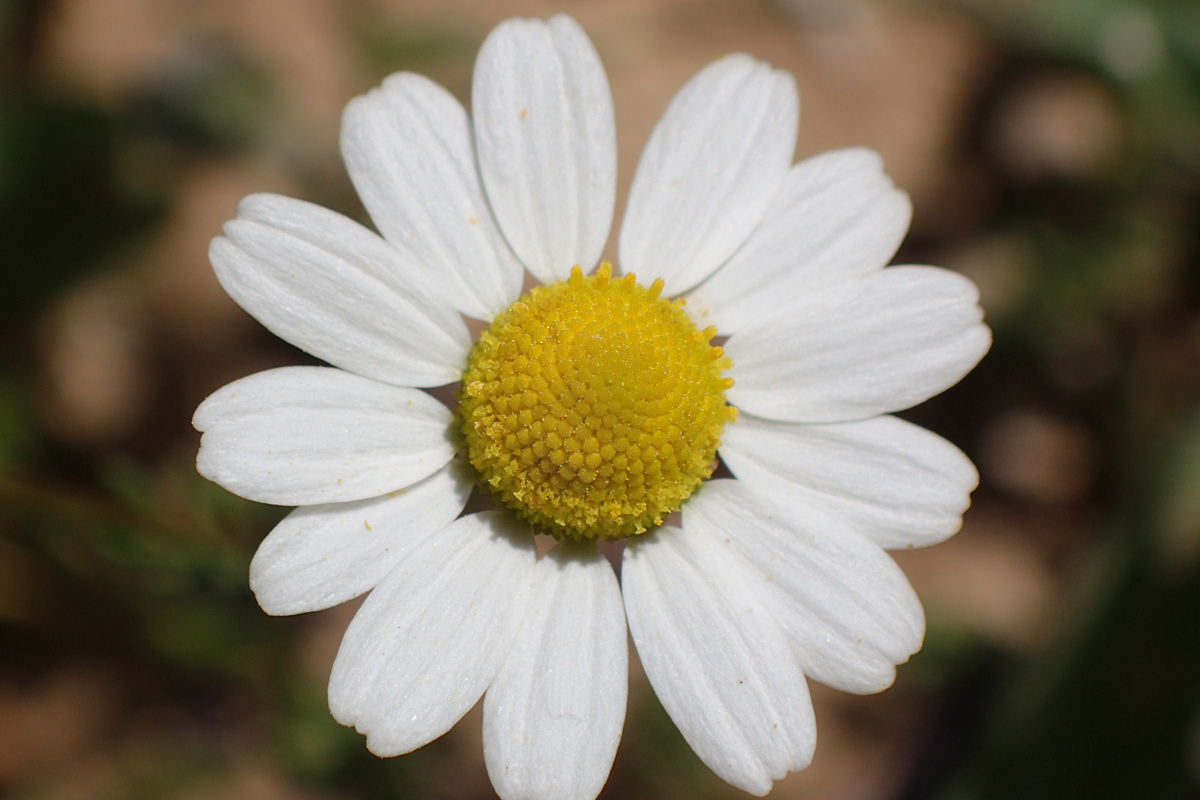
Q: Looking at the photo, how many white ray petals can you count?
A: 13